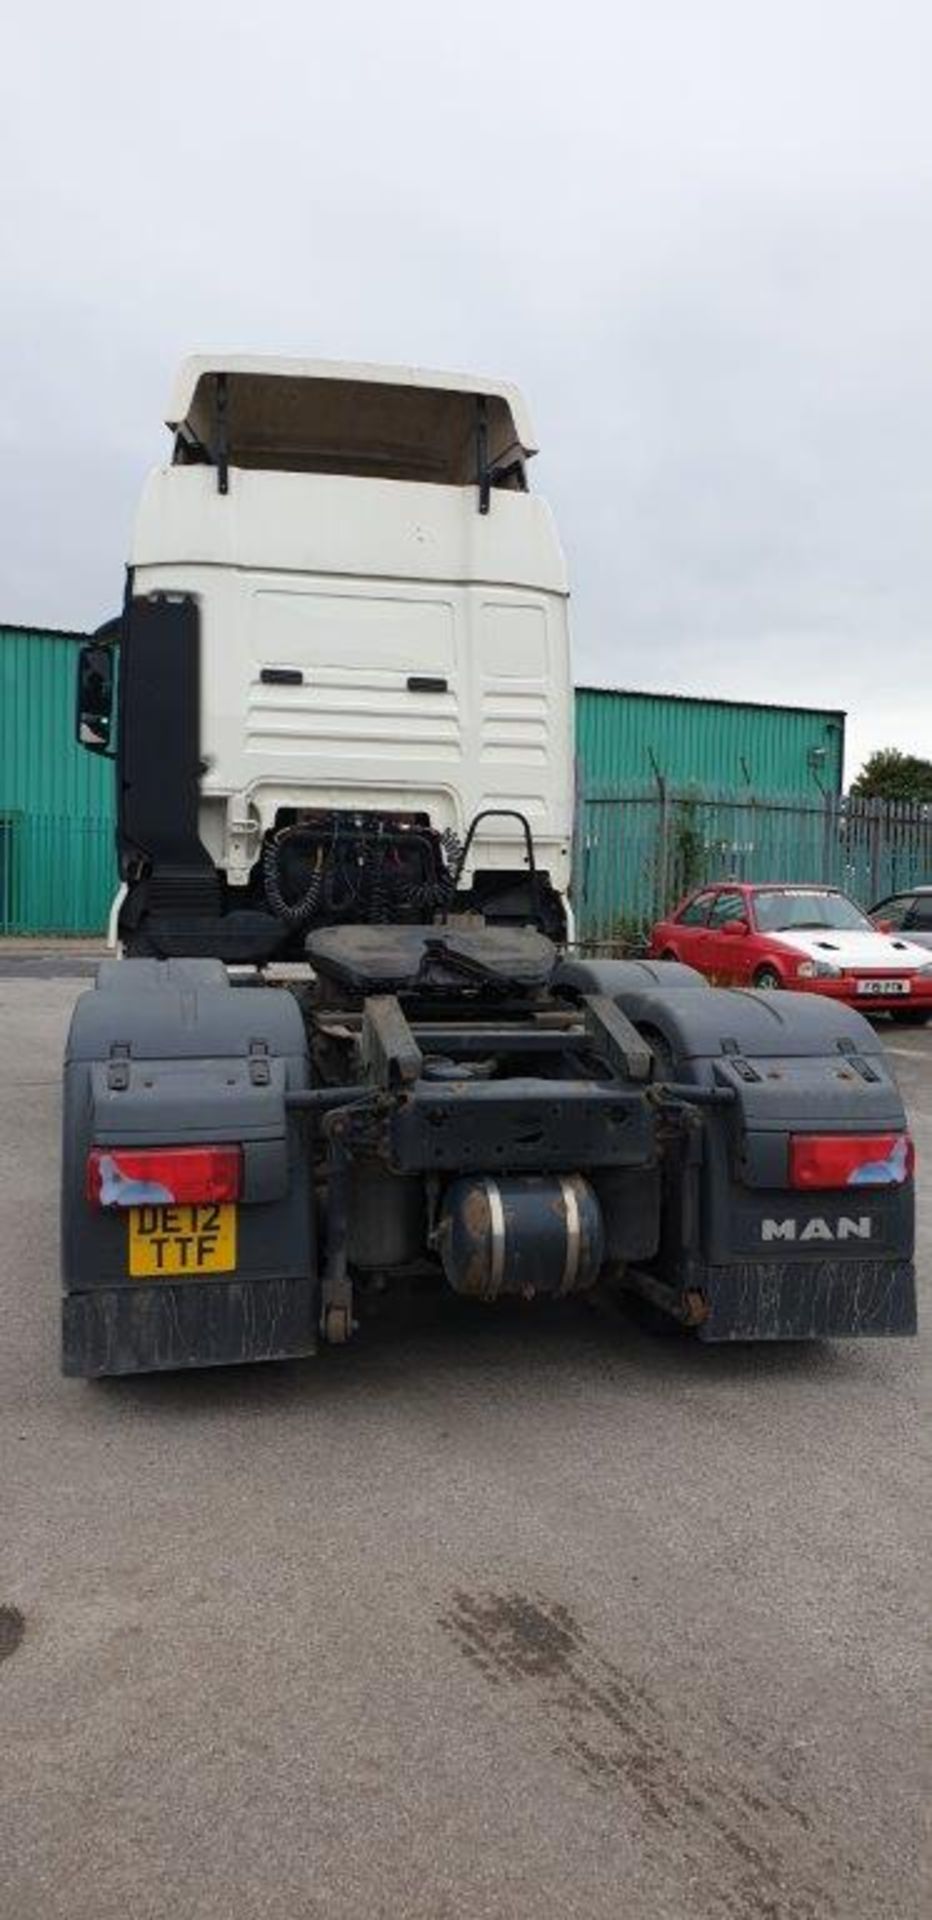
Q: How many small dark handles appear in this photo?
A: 2